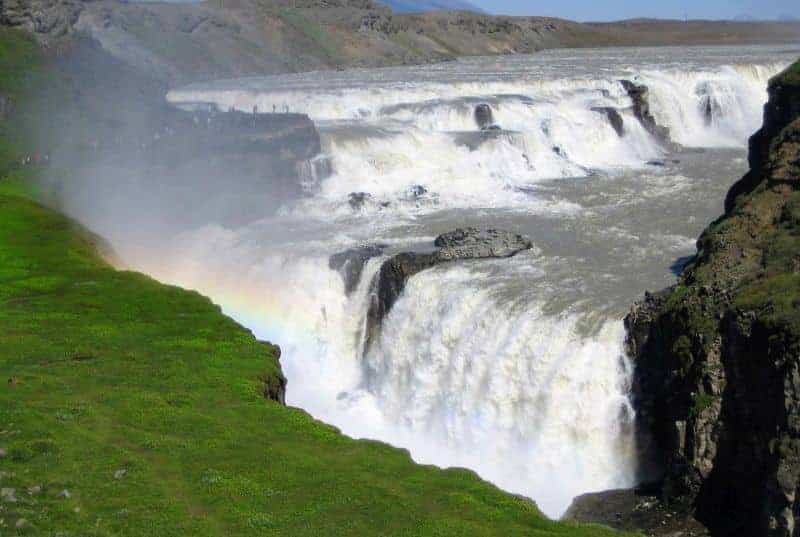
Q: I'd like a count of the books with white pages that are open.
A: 0